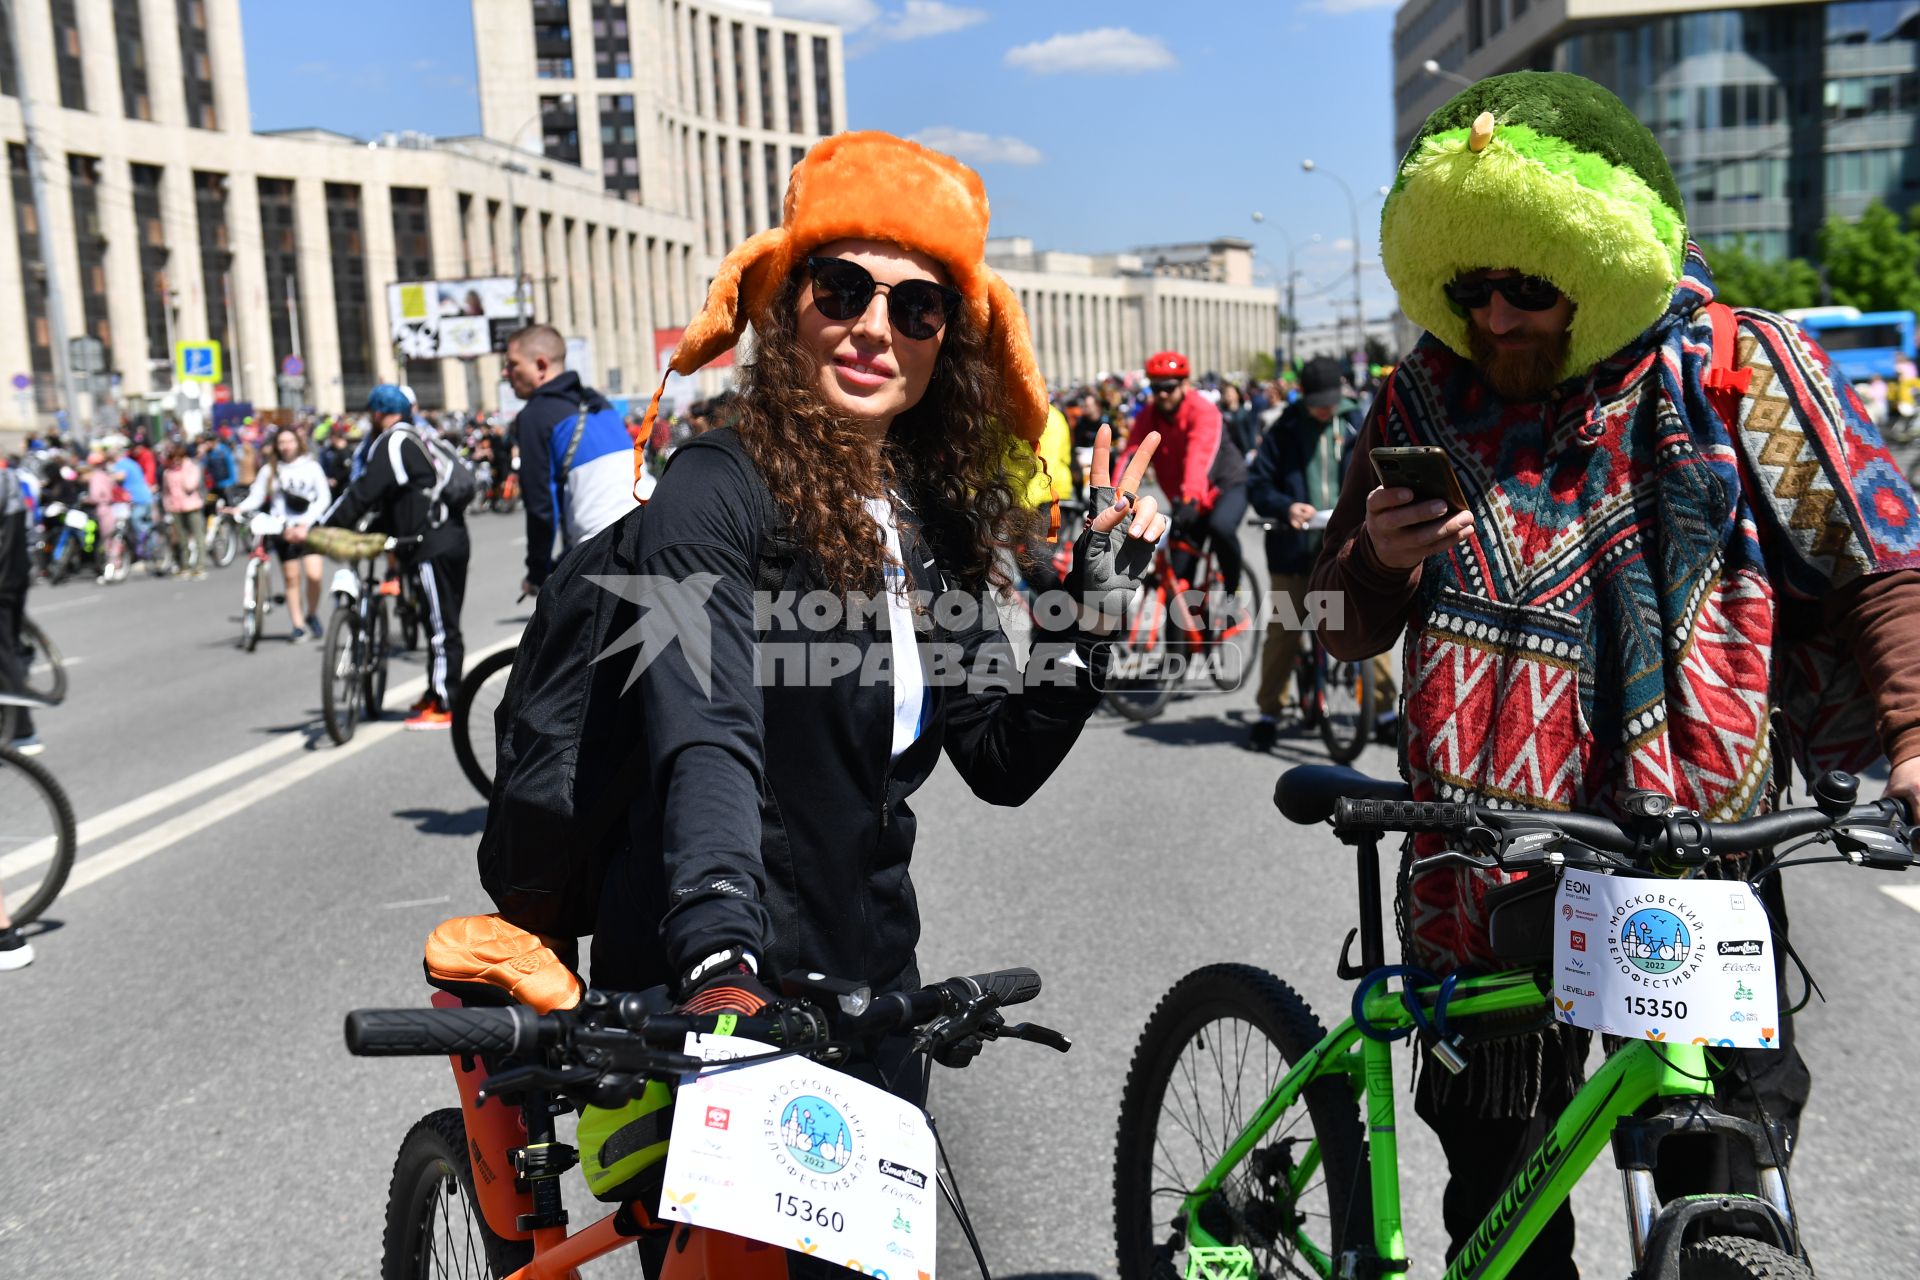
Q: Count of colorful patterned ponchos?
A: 1